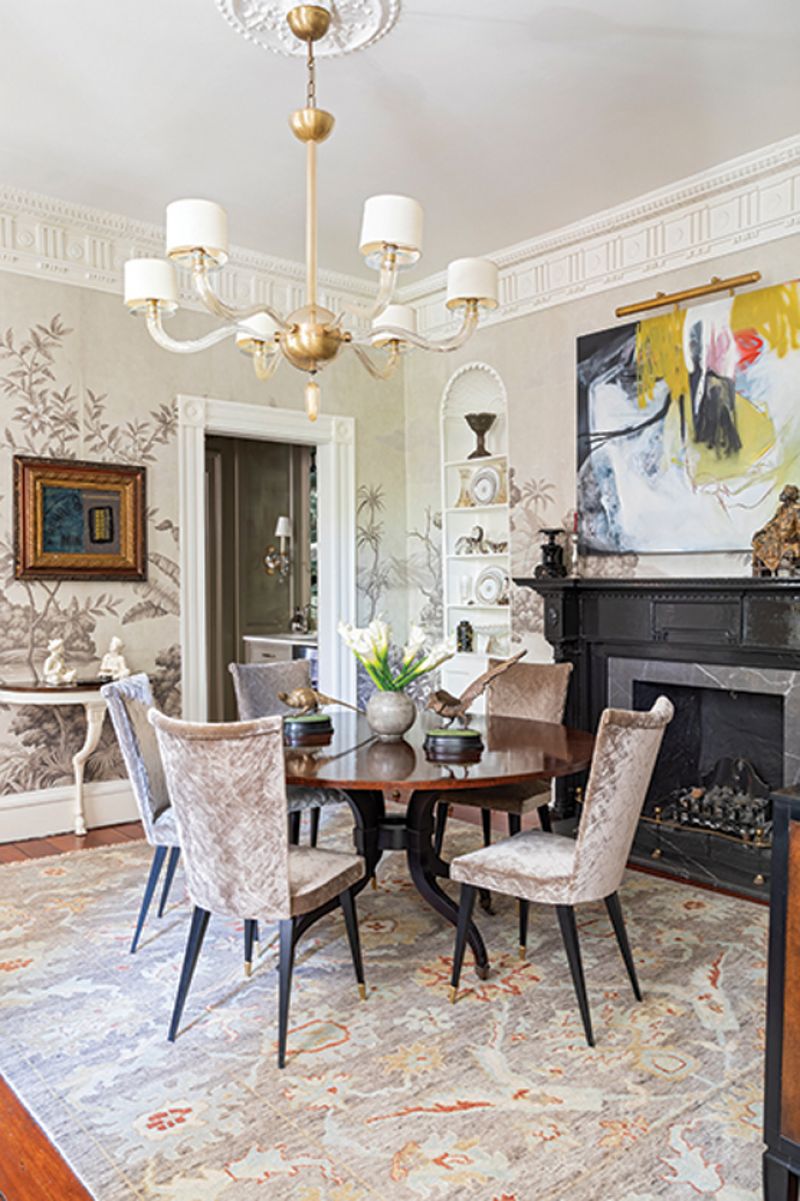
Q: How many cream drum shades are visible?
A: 6